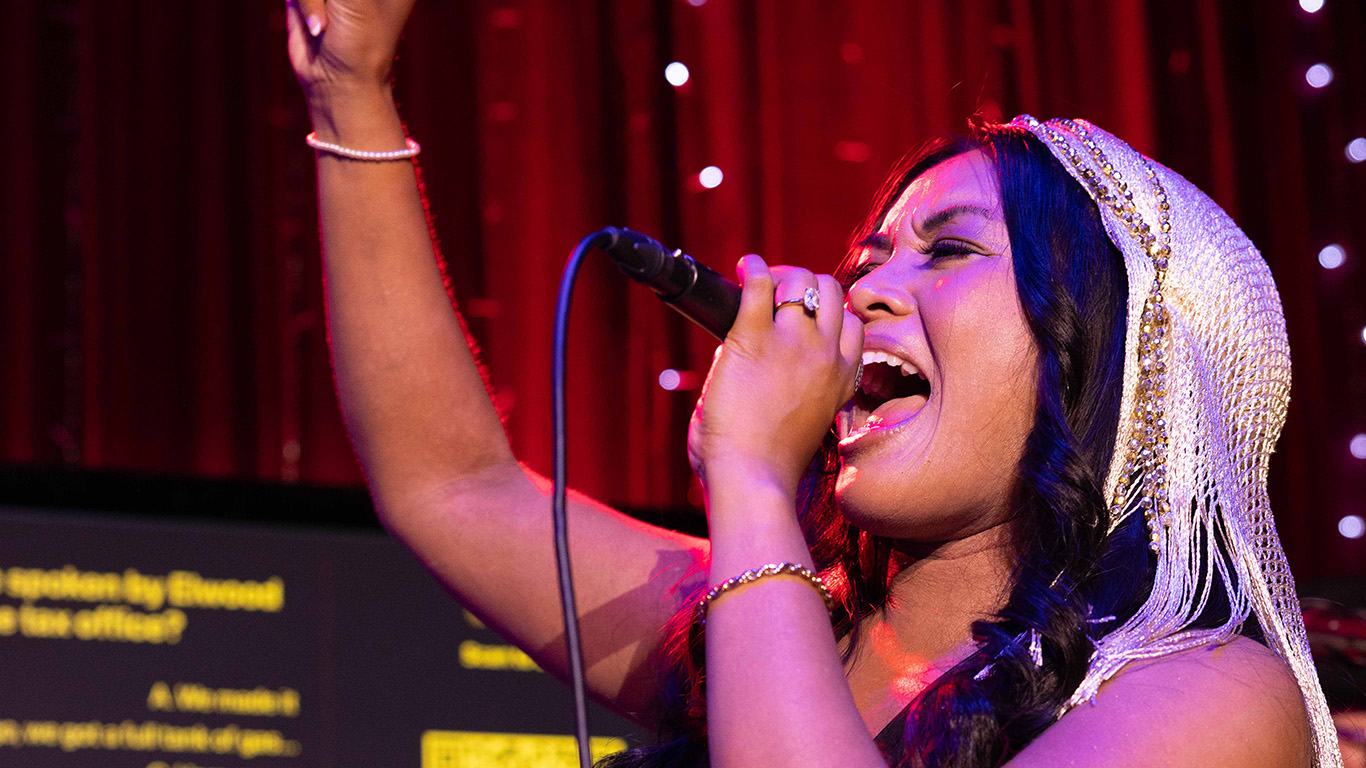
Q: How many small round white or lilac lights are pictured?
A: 11